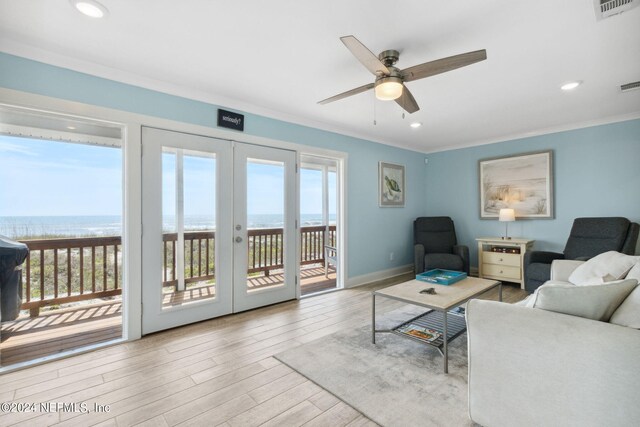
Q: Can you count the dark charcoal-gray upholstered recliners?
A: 2